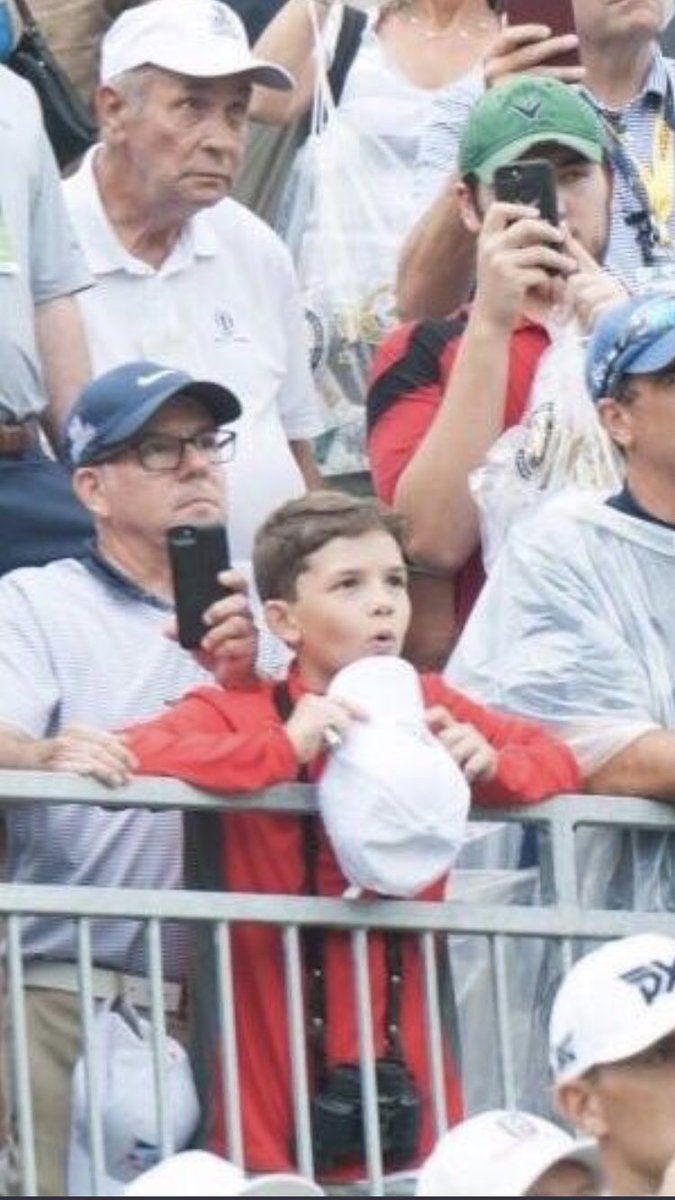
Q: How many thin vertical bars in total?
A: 9